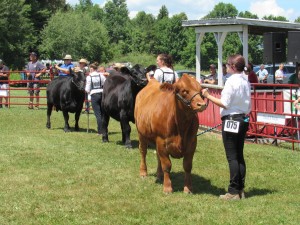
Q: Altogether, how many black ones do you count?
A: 2